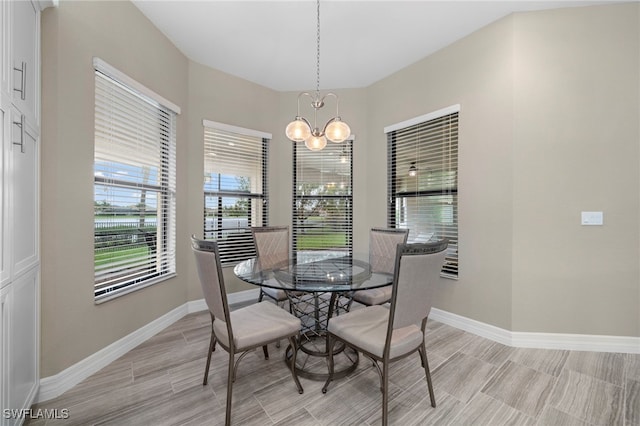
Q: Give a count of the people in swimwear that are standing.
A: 0